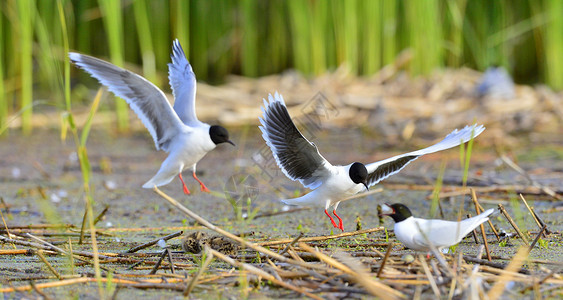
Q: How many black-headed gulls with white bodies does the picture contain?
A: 3